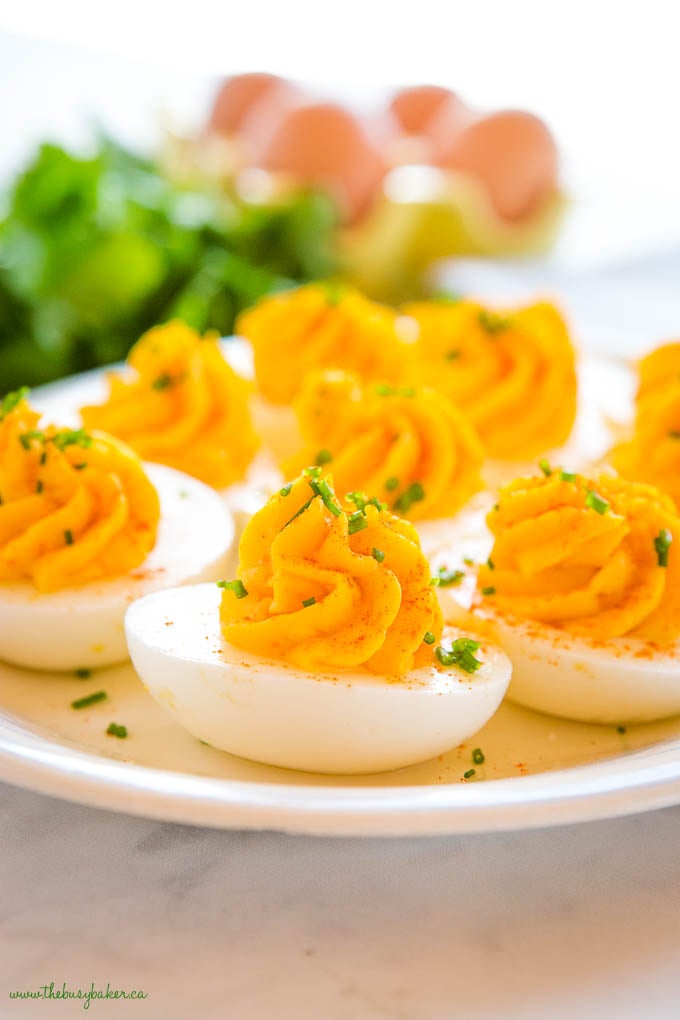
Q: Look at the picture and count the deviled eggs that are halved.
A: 8